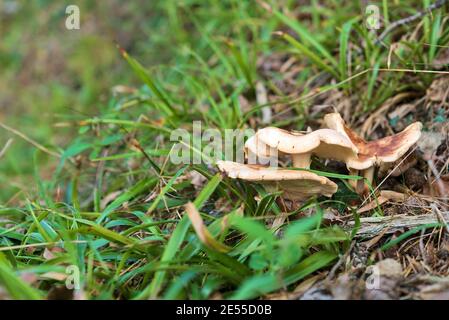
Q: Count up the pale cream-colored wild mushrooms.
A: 3